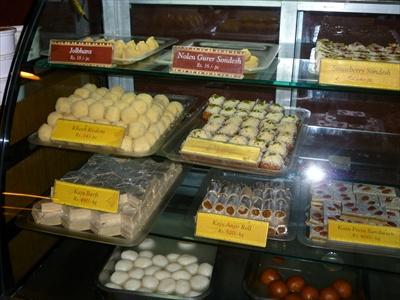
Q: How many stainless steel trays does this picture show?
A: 10